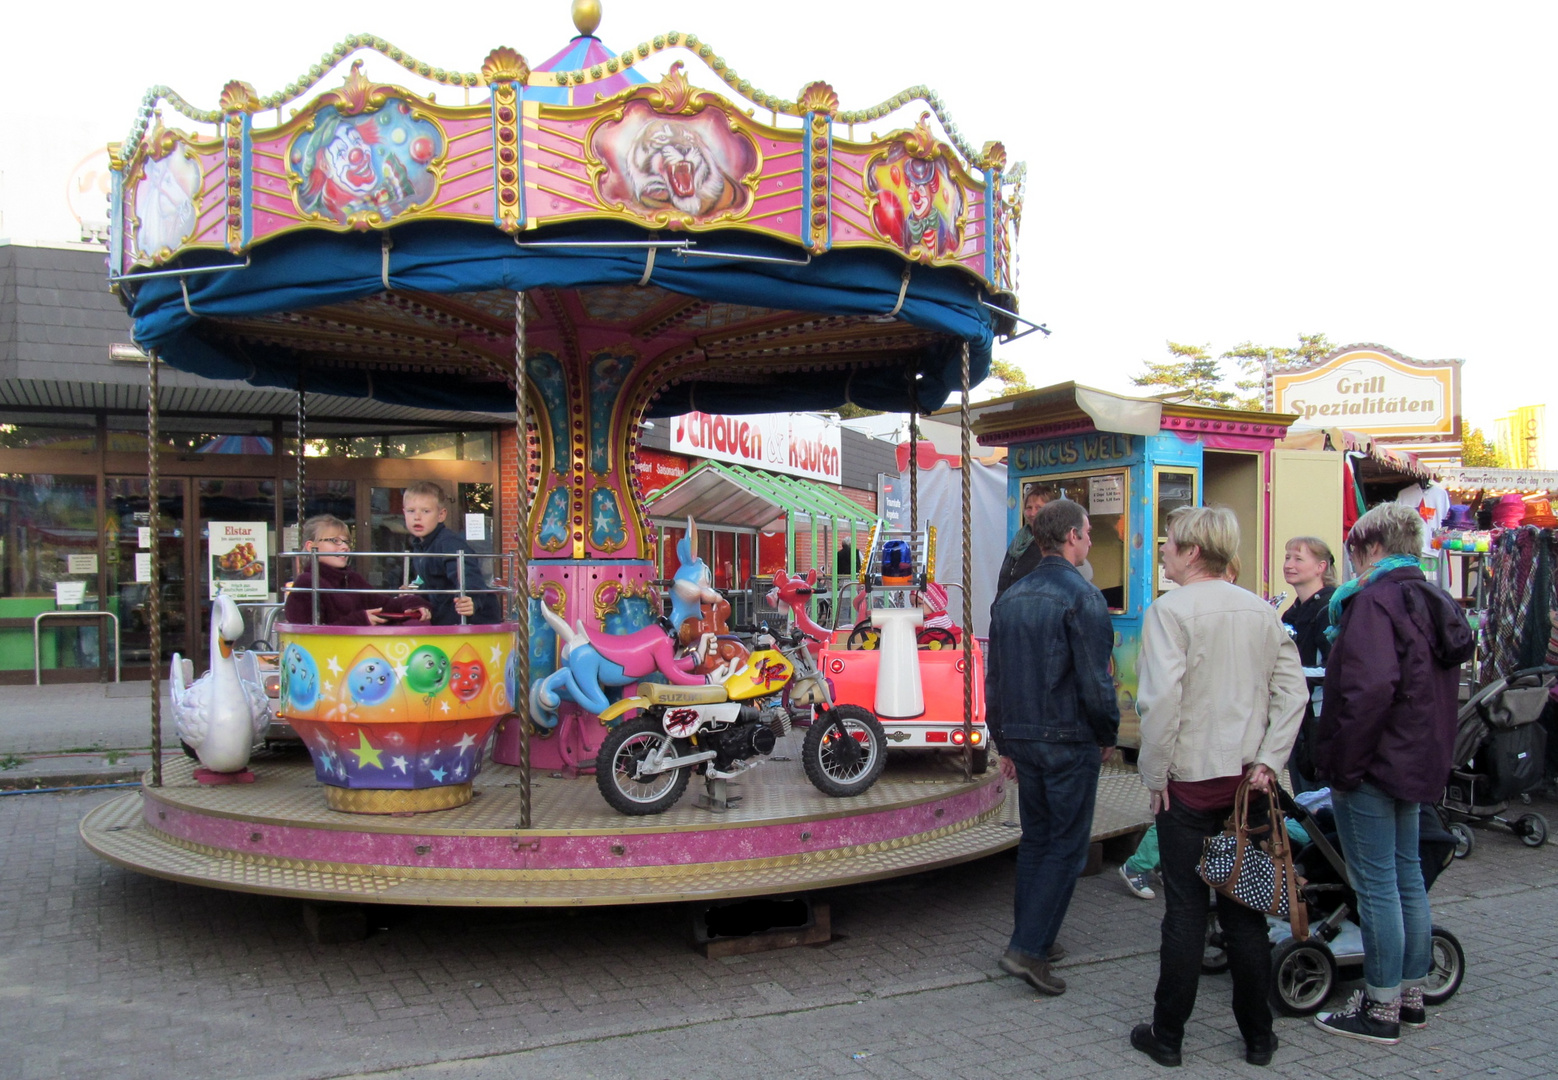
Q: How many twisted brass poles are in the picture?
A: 5